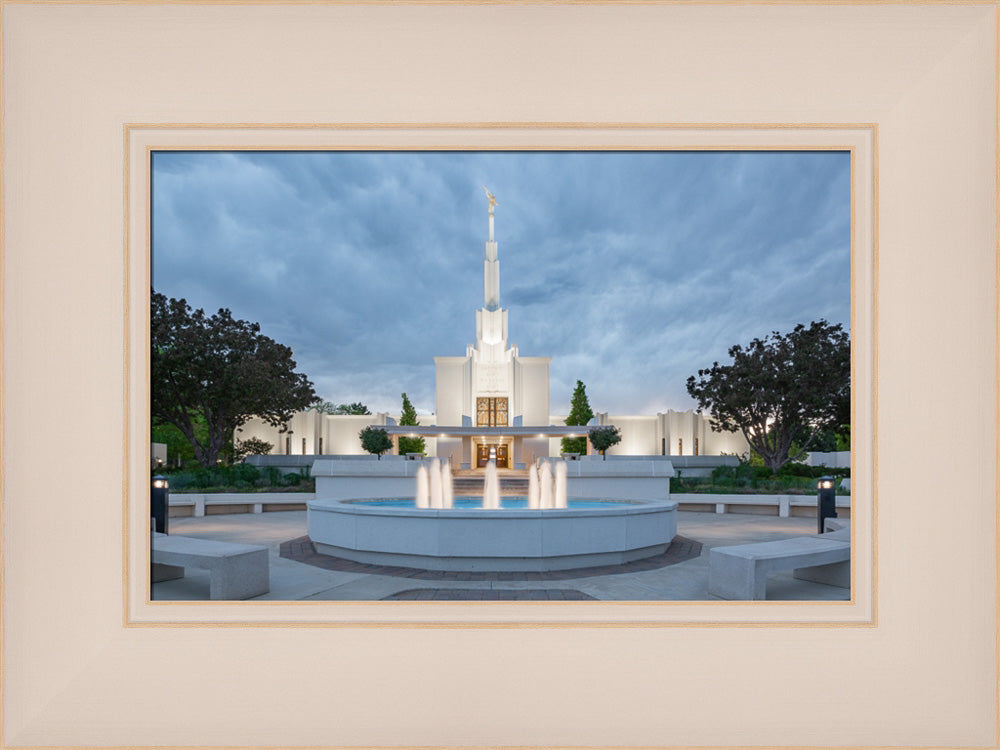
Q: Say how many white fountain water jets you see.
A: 7